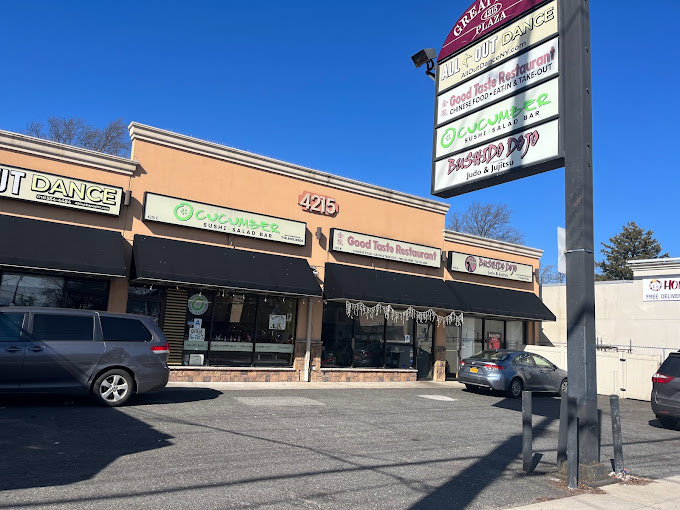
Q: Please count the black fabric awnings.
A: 4